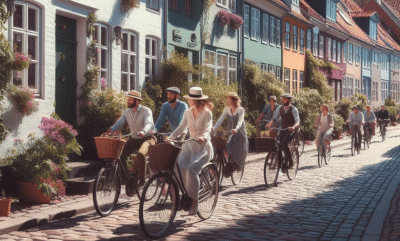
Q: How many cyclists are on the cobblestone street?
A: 10